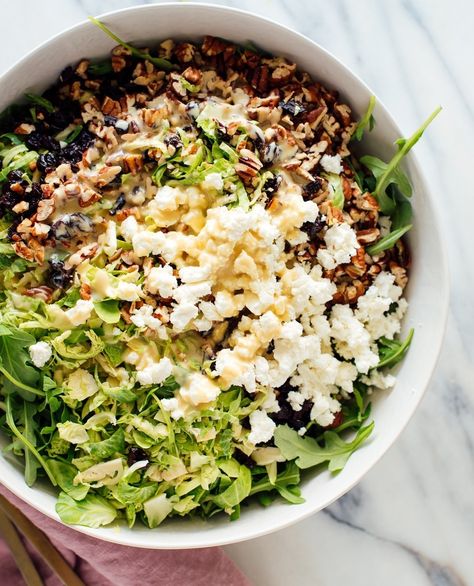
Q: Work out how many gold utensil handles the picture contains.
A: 2